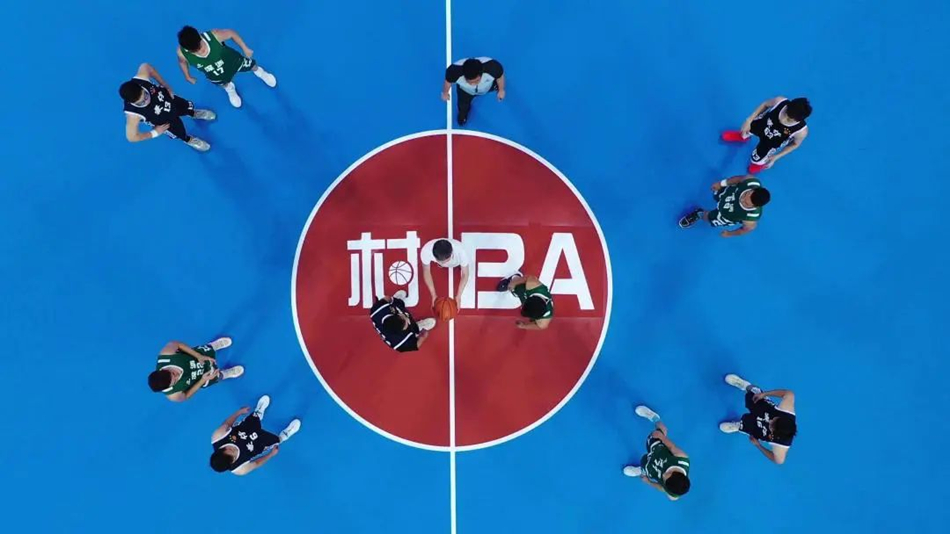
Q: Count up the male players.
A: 10